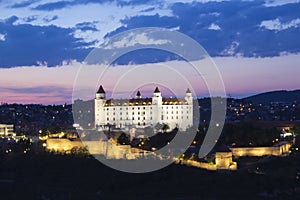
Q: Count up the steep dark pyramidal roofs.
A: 4